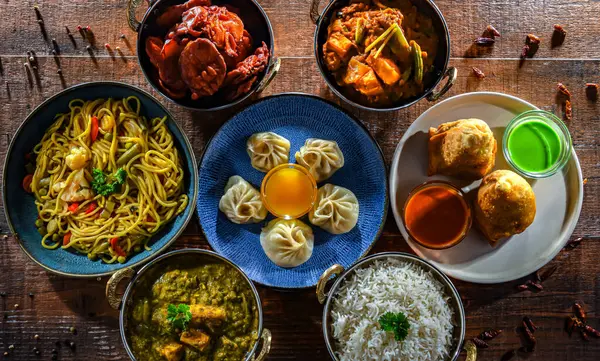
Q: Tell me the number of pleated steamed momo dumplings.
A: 5